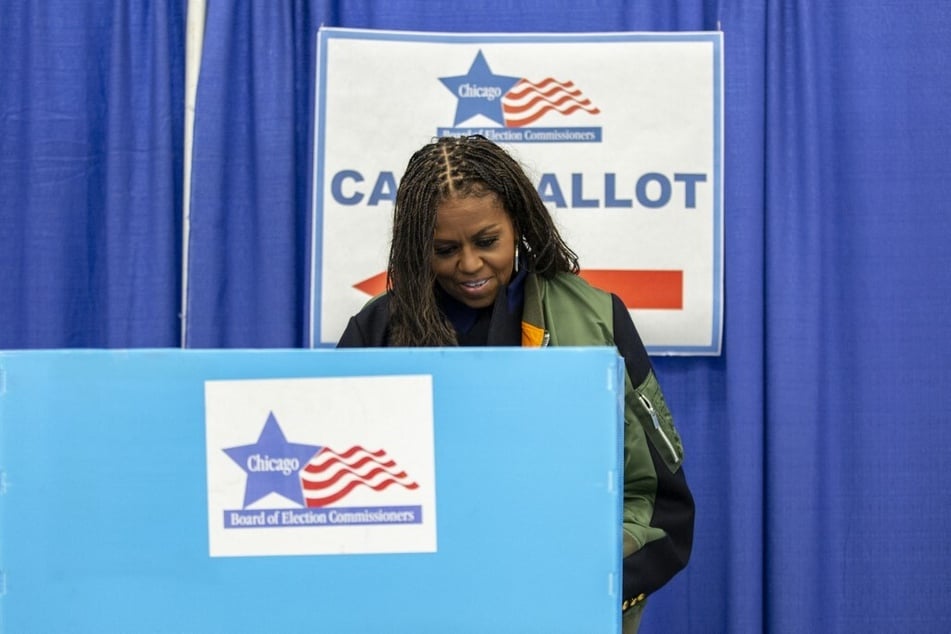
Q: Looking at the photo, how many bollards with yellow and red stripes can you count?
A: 0